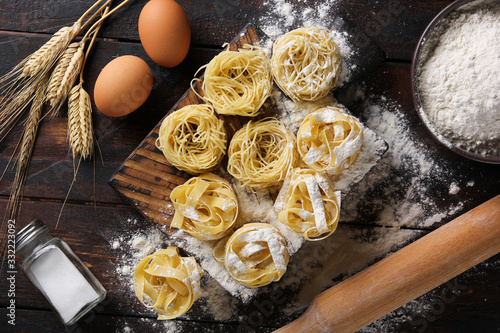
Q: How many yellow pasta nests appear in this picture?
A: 9